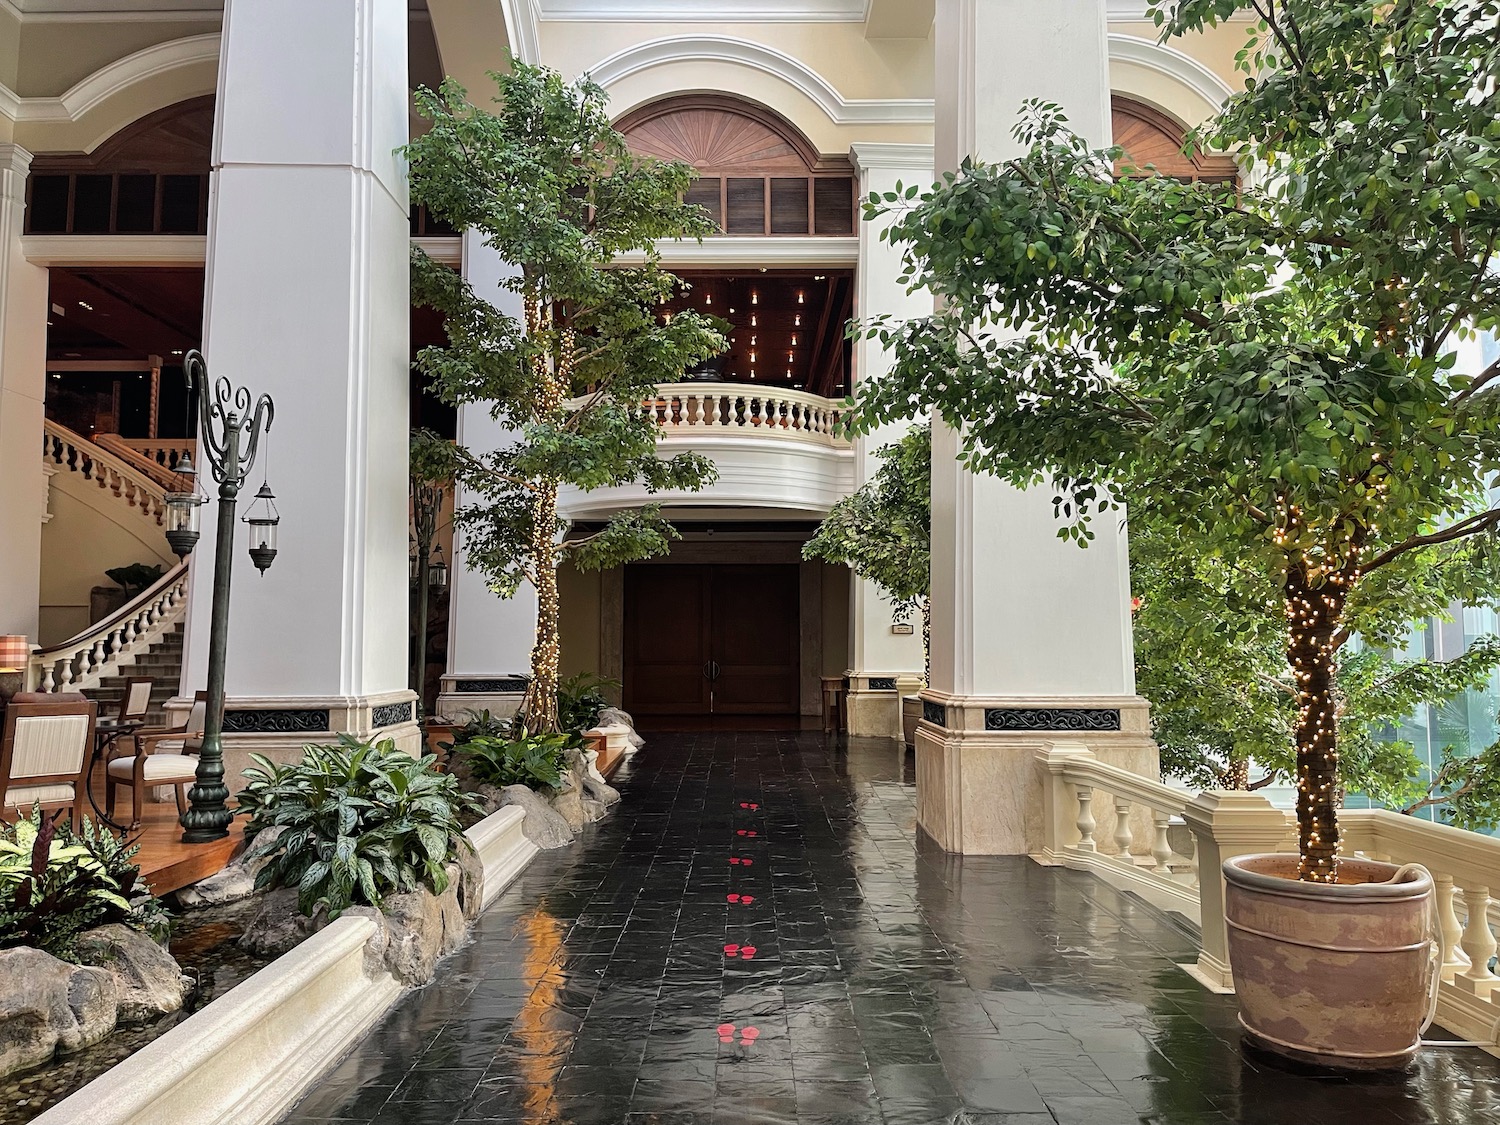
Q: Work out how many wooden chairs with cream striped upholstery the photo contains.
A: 3